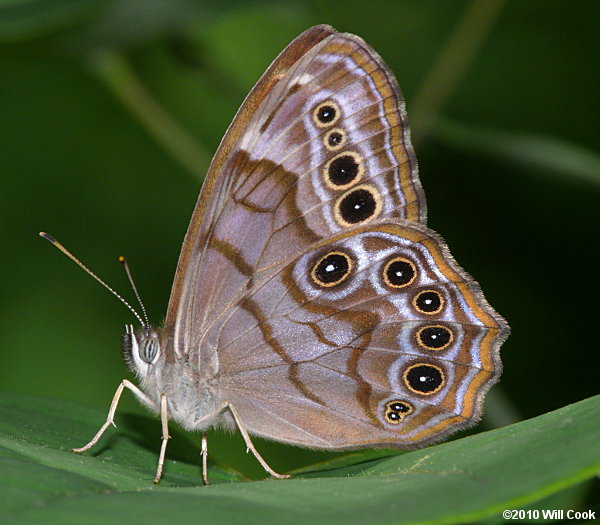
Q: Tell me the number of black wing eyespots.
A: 10